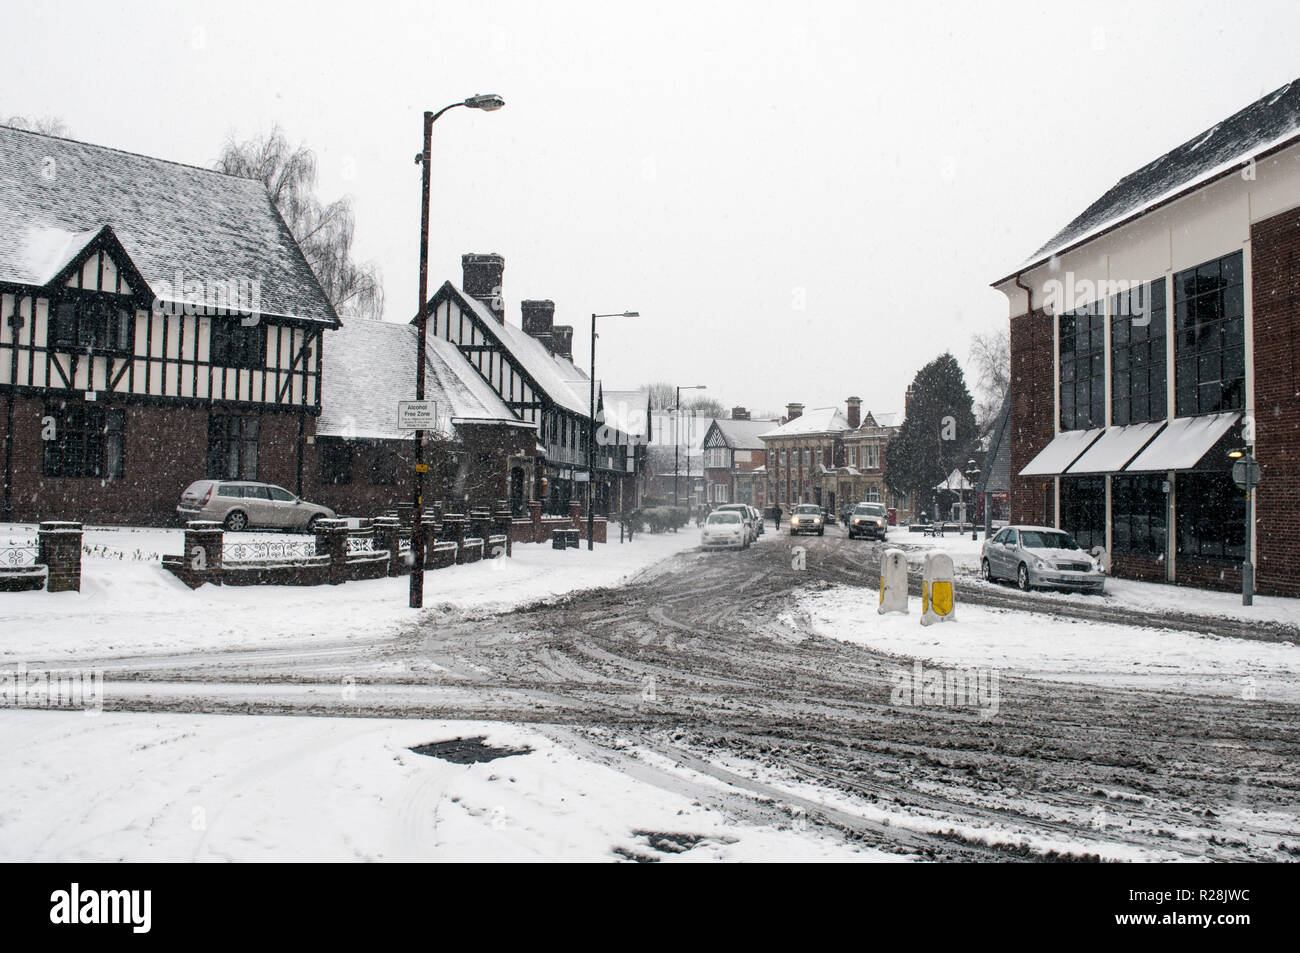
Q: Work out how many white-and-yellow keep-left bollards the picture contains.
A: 2